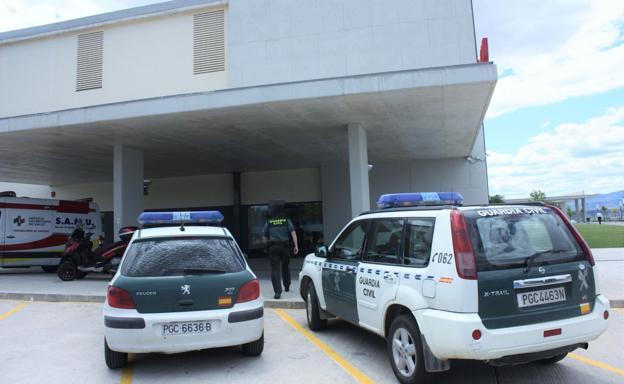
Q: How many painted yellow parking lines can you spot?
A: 4